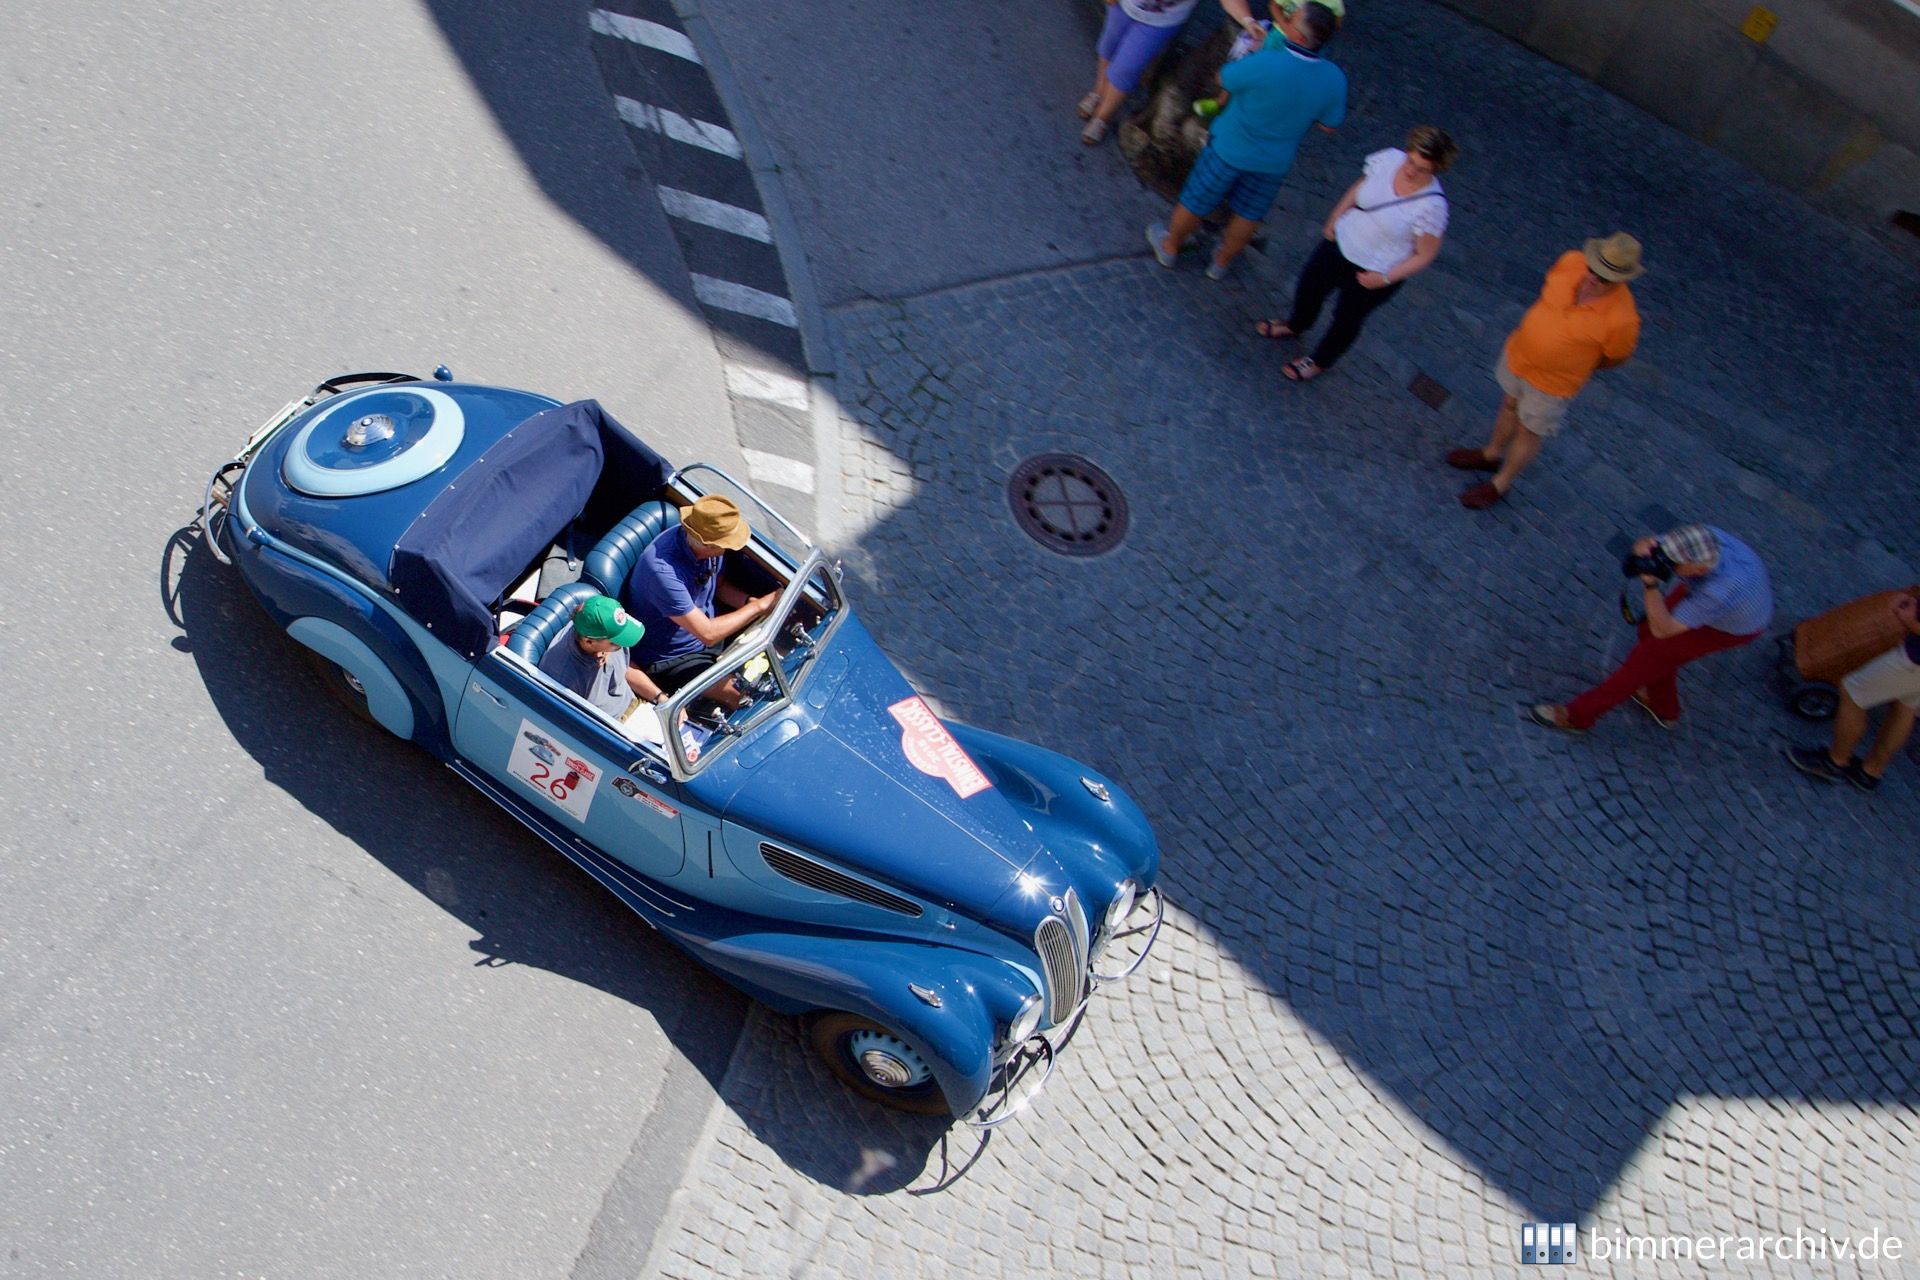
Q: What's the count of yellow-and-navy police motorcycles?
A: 0